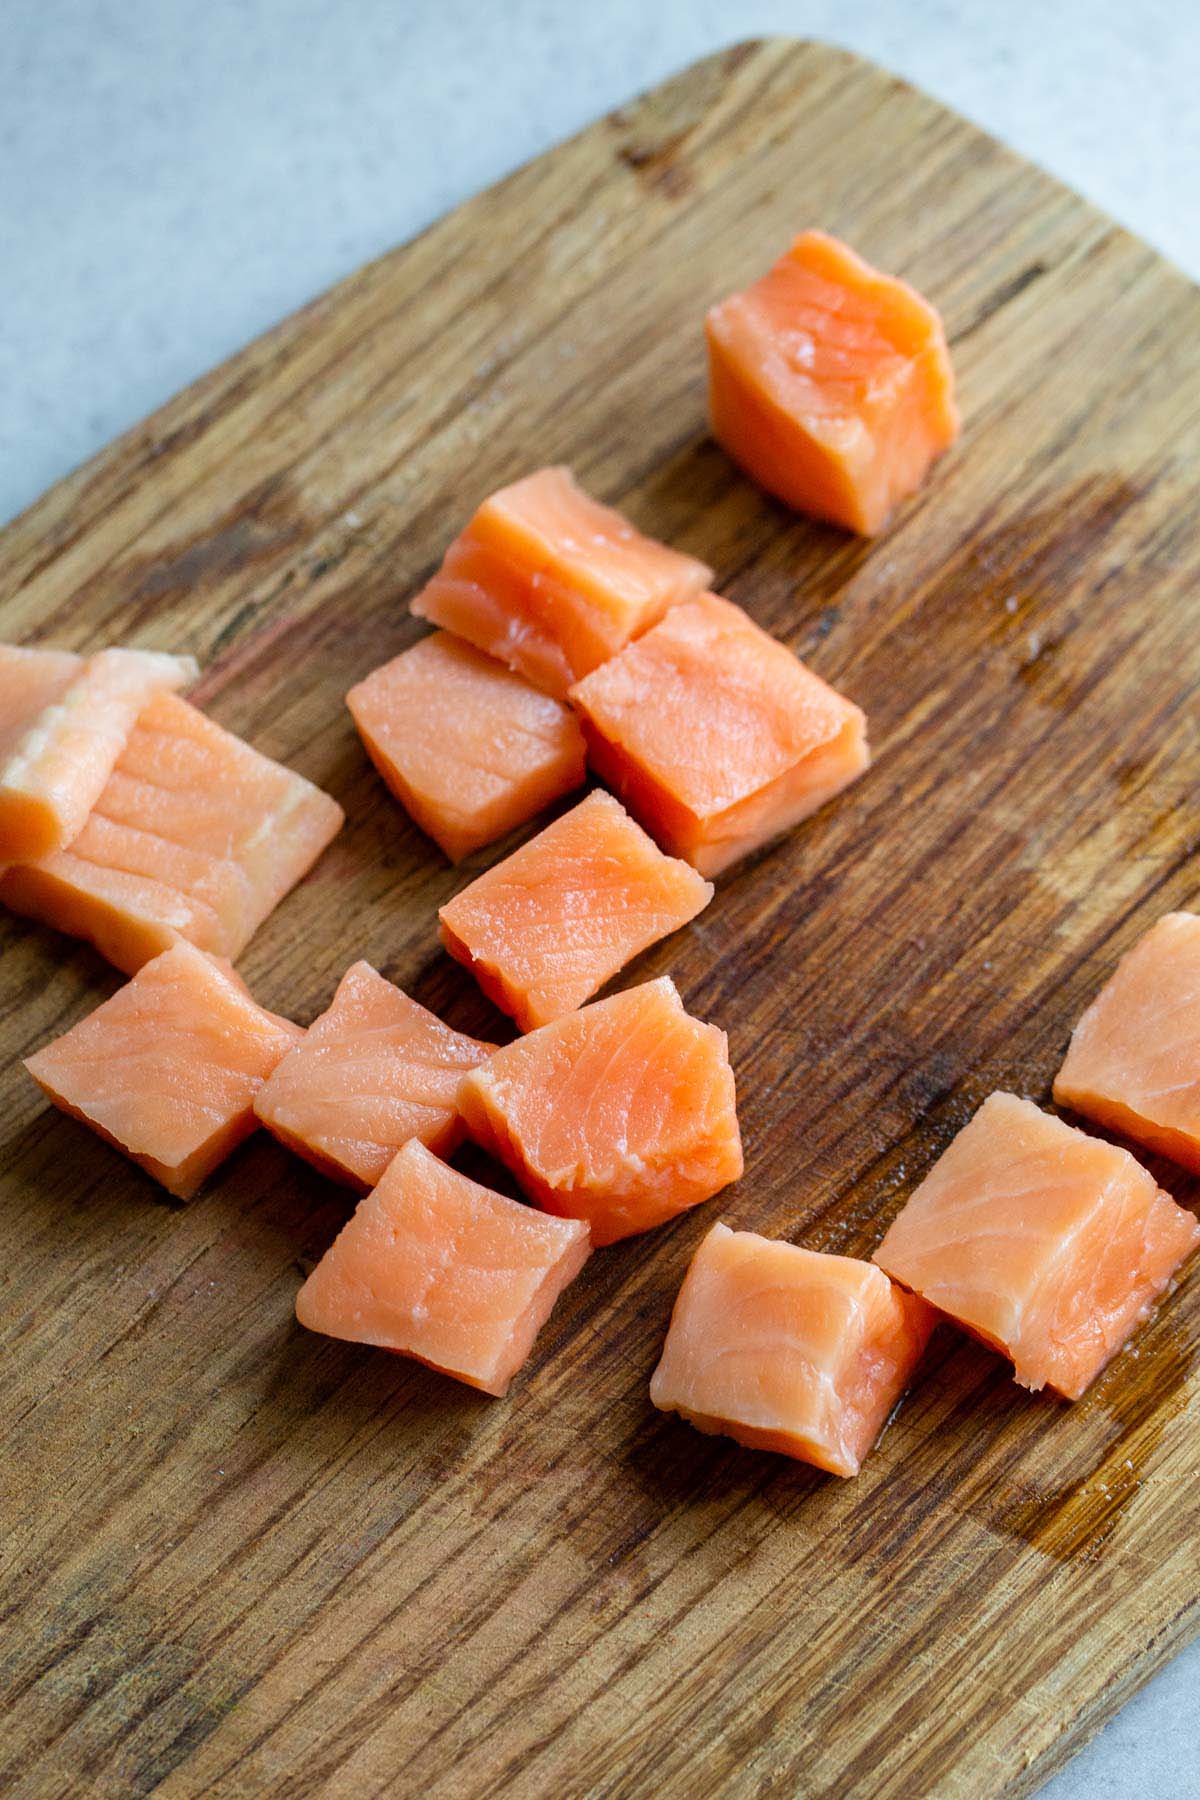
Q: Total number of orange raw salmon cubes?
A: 14